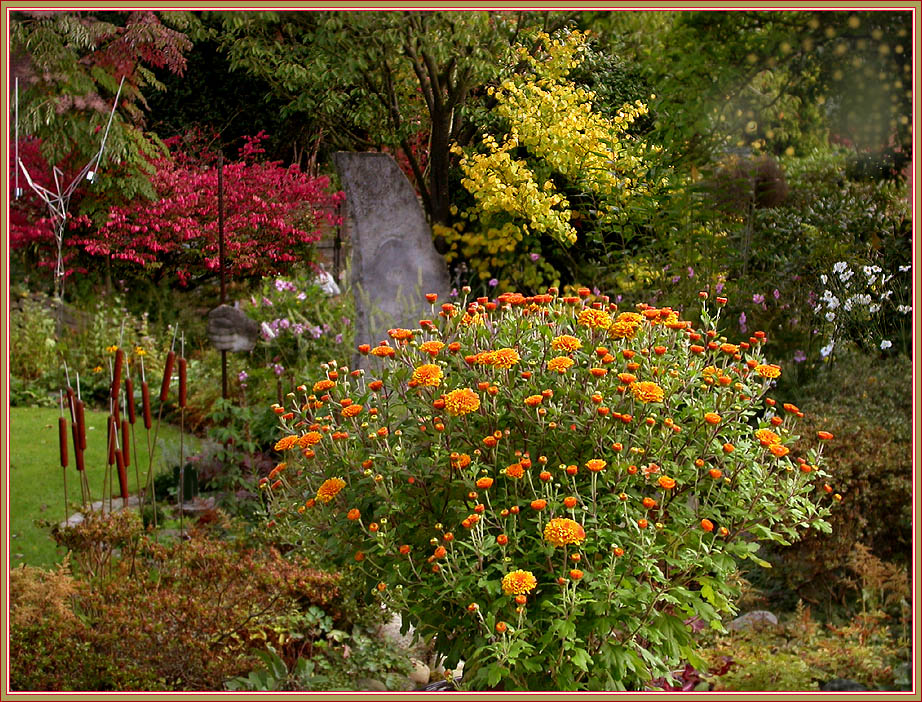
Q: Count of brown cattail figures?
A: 13